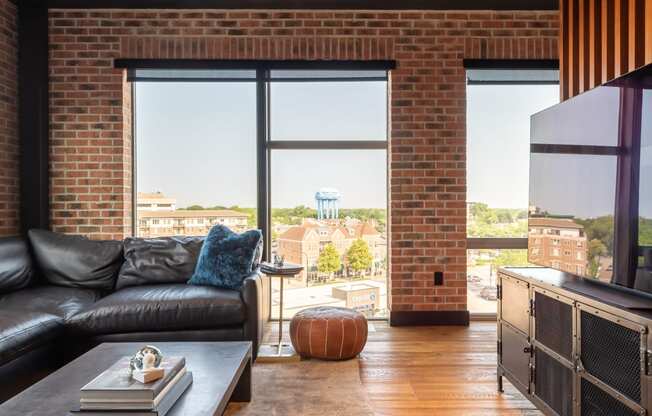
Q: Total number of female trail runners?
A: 0